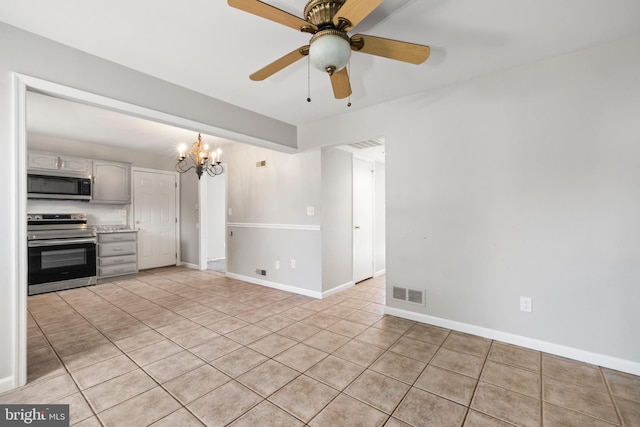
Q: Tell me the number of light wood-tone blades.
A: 5